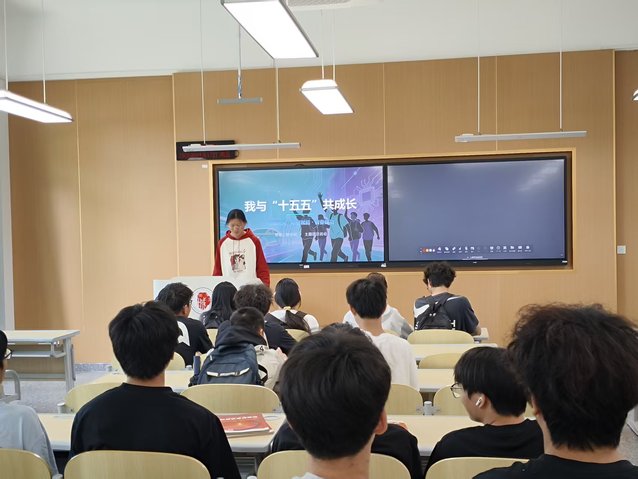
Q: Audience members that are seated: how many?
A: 14